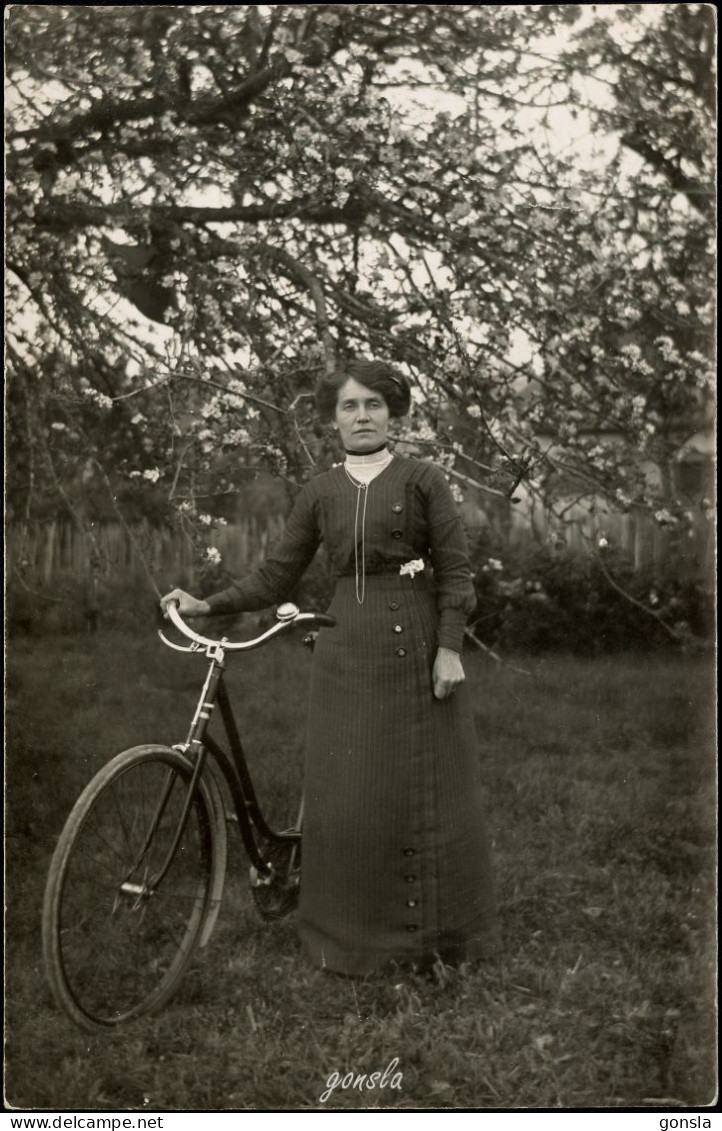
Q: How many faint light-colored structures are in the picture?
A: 1